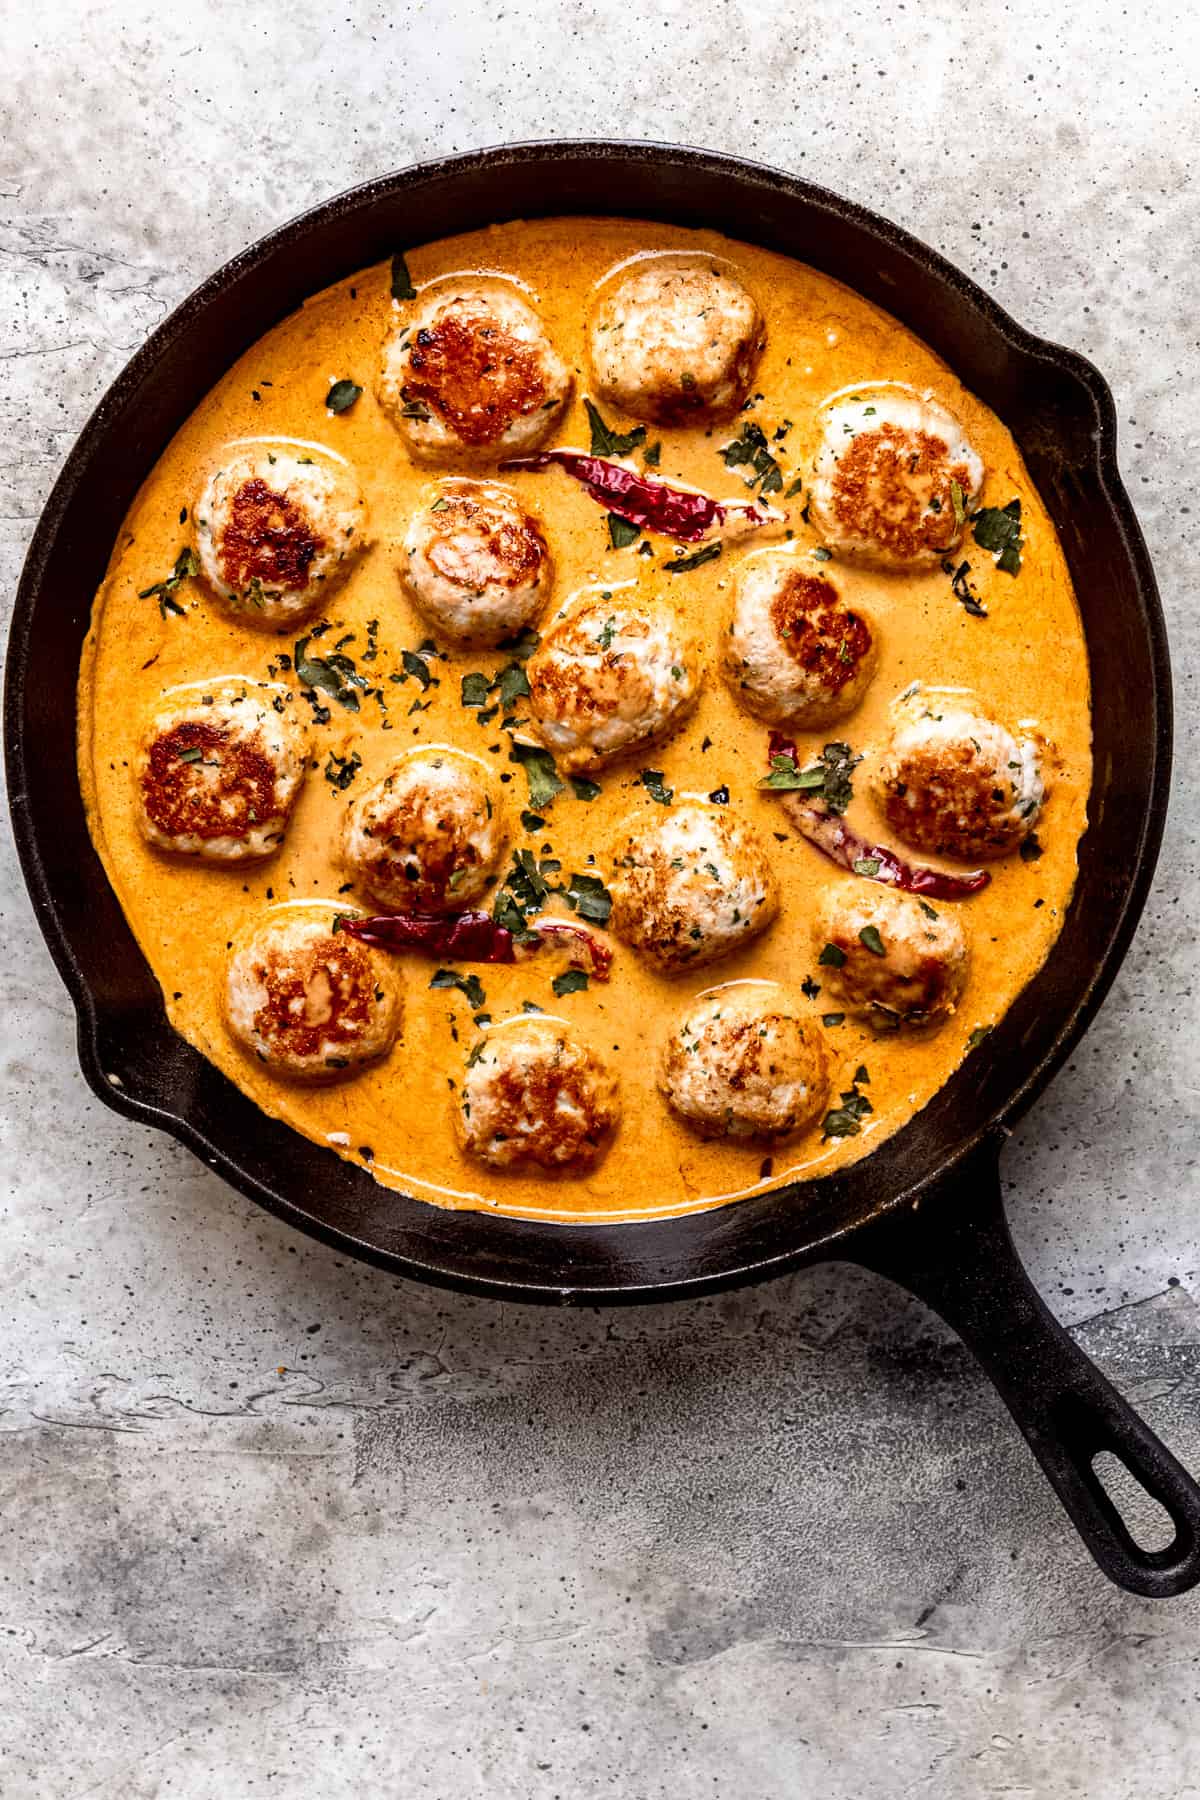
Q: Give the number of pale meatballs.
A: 15